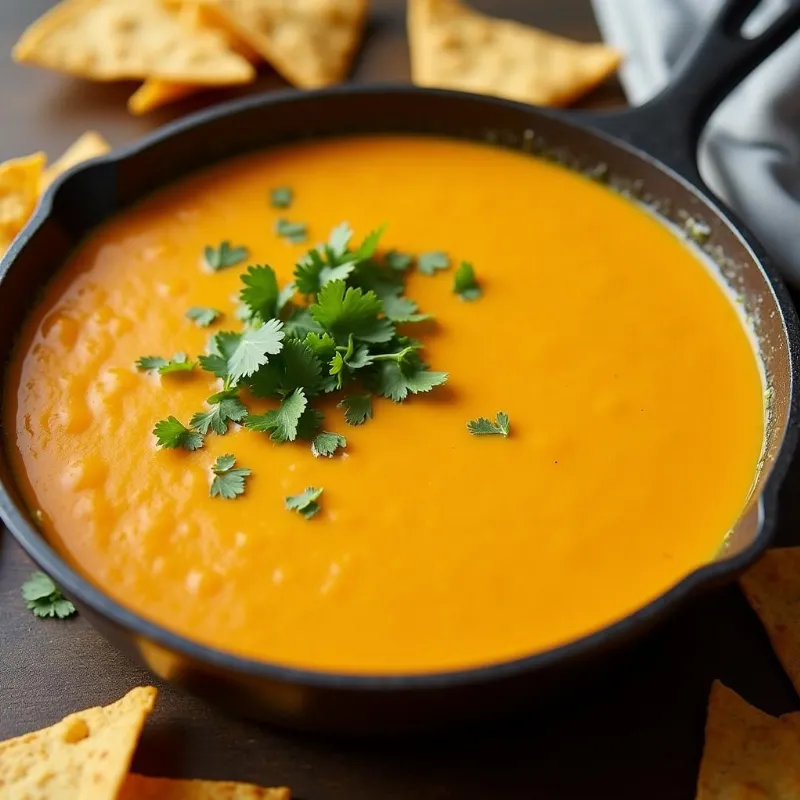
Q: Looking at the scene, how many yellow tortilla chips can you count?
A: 10